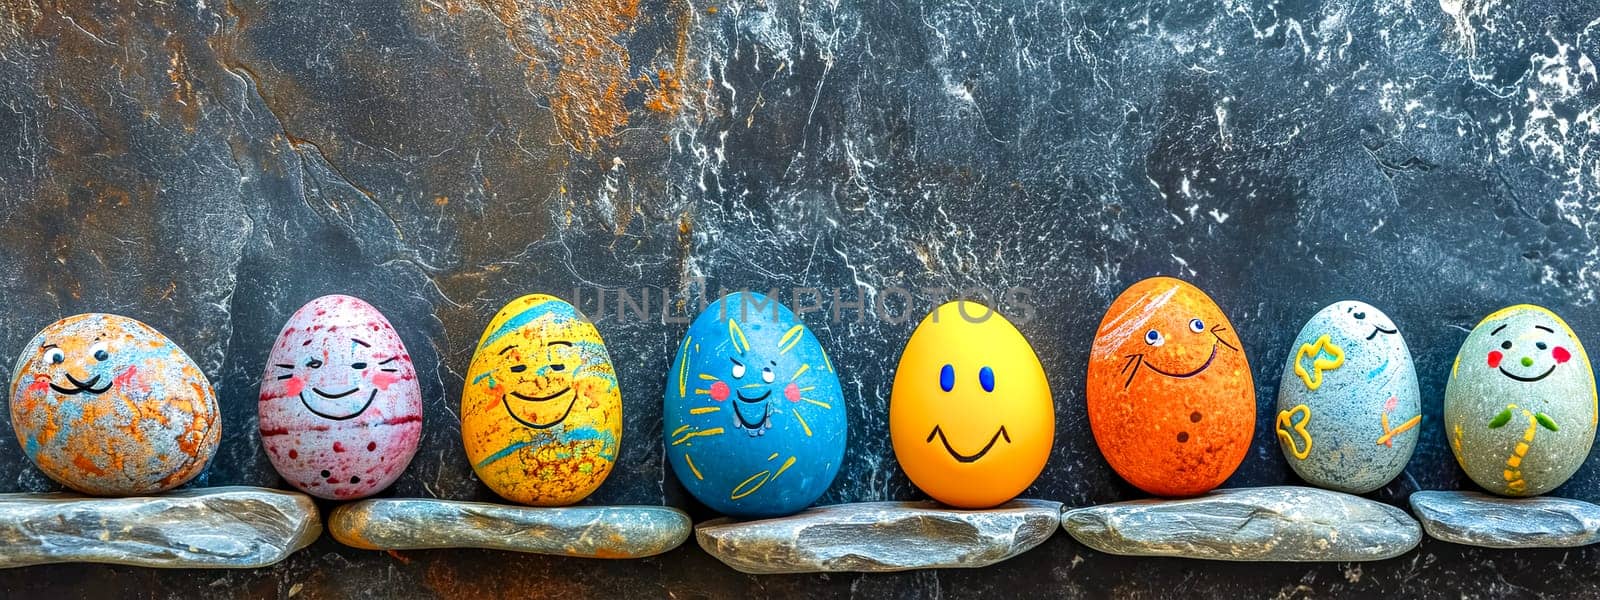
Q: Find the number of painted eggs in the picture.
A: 8